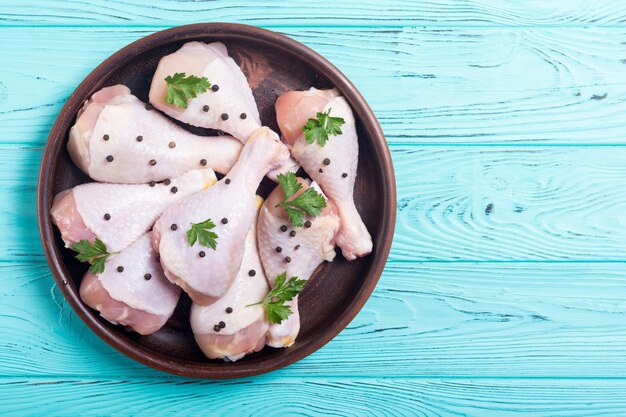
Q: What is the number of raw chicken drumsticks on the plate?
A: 8